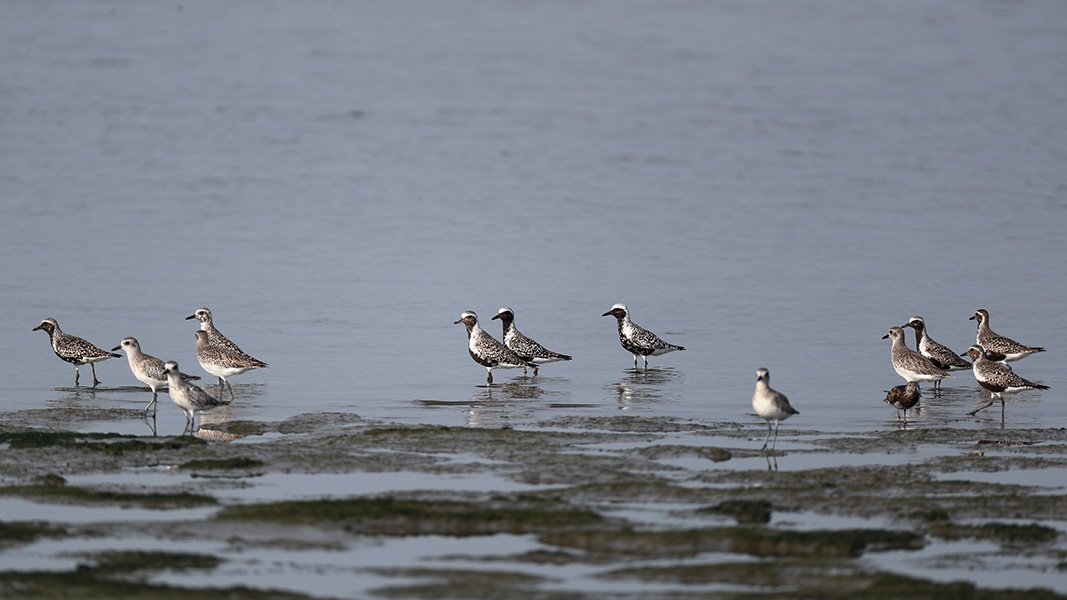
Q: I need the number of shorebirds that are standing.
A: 14